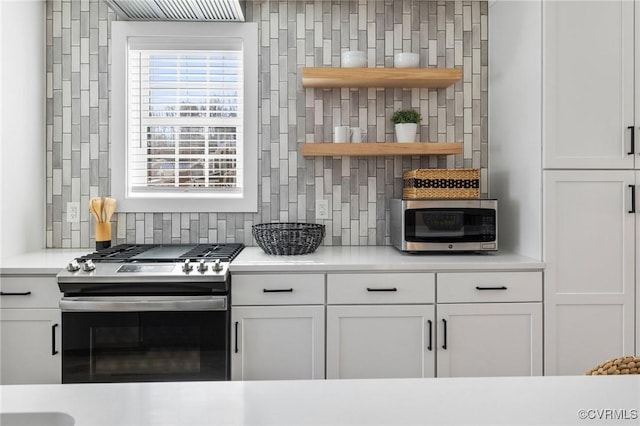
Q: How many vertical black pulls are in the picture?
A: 6